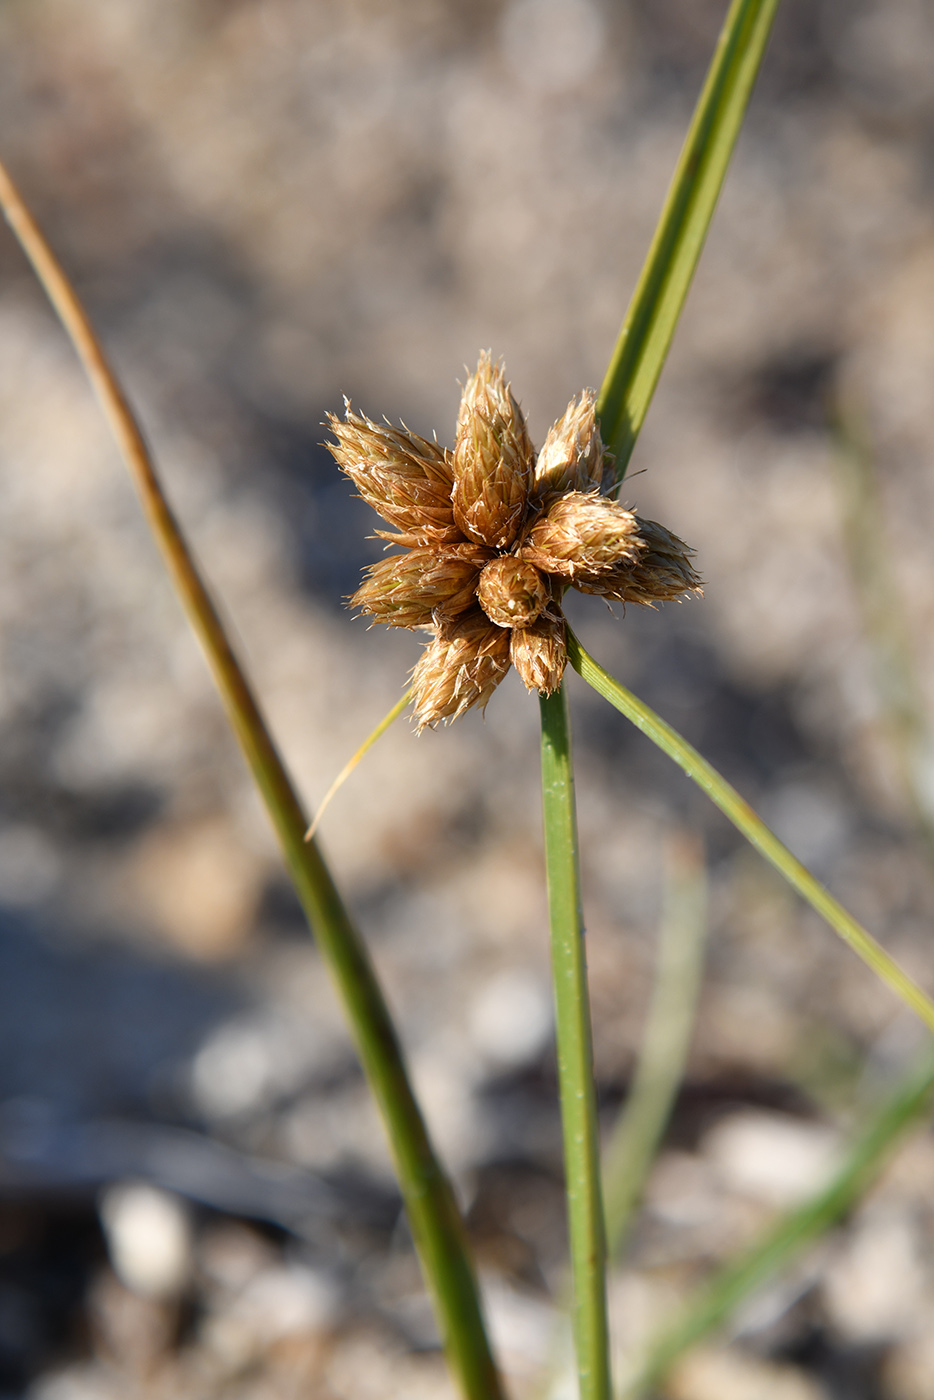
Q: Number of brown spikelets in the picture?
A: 9